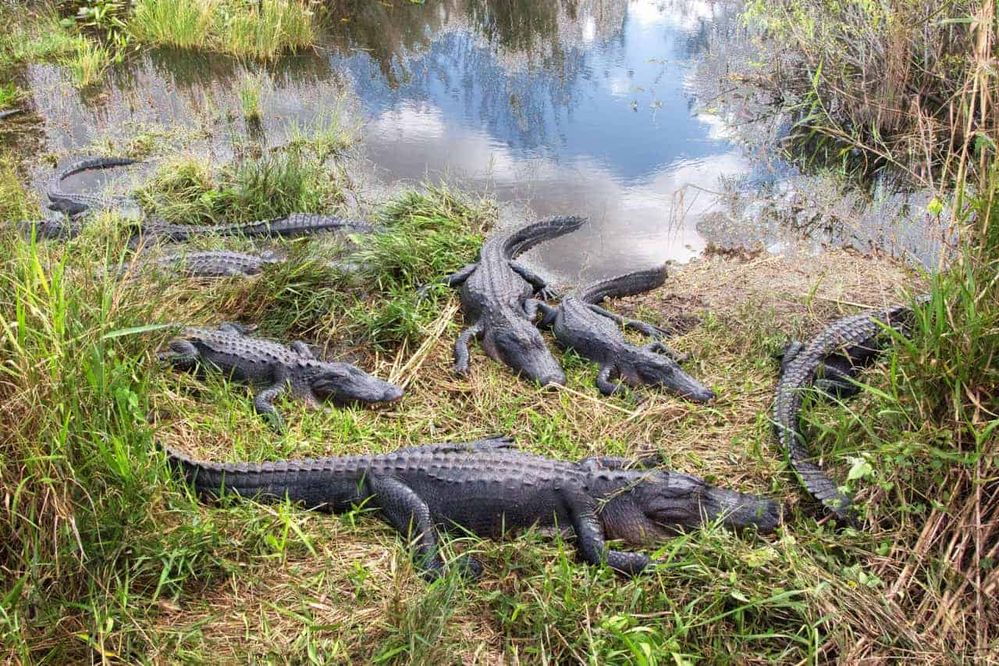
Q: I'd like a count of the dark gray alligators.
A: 8